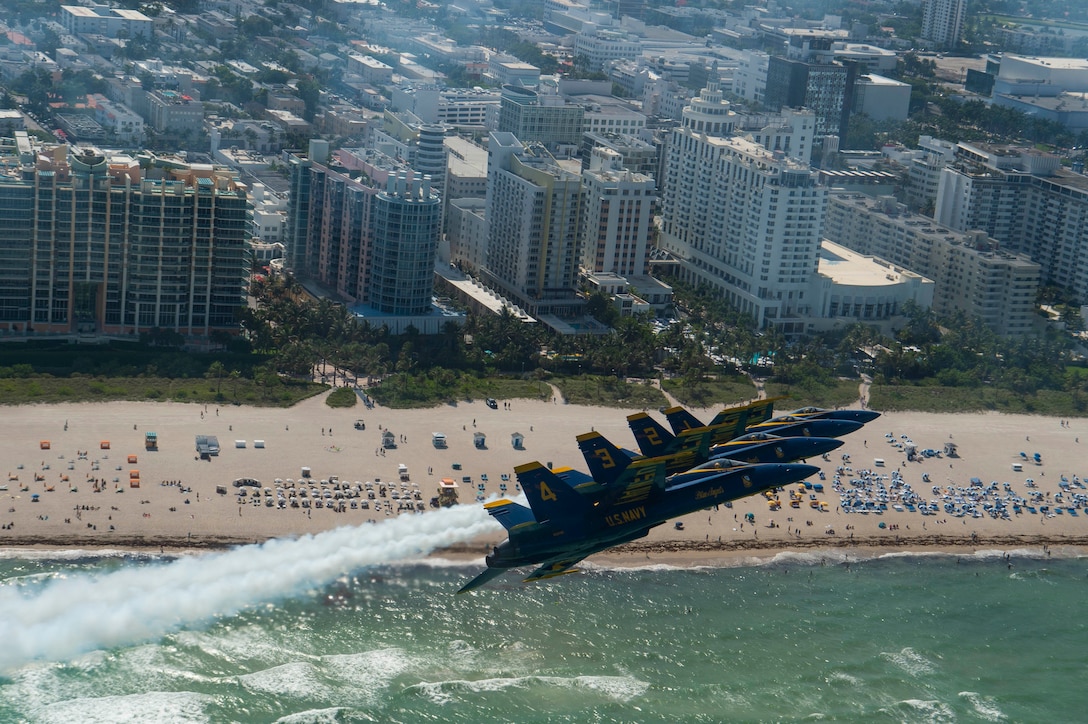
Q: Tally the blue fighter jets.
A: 4